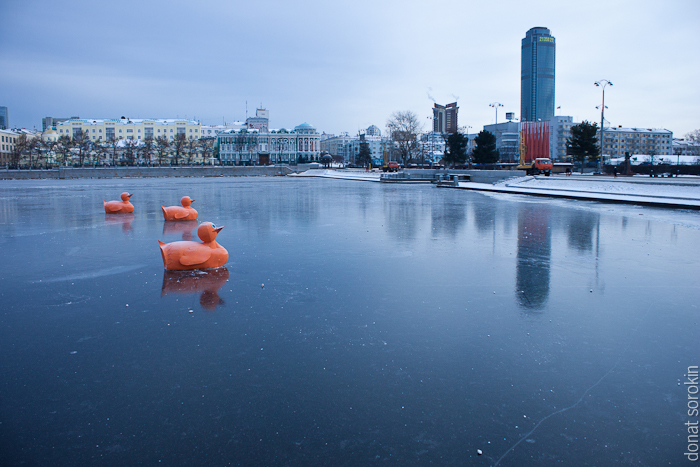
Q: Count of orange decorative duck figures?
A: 3